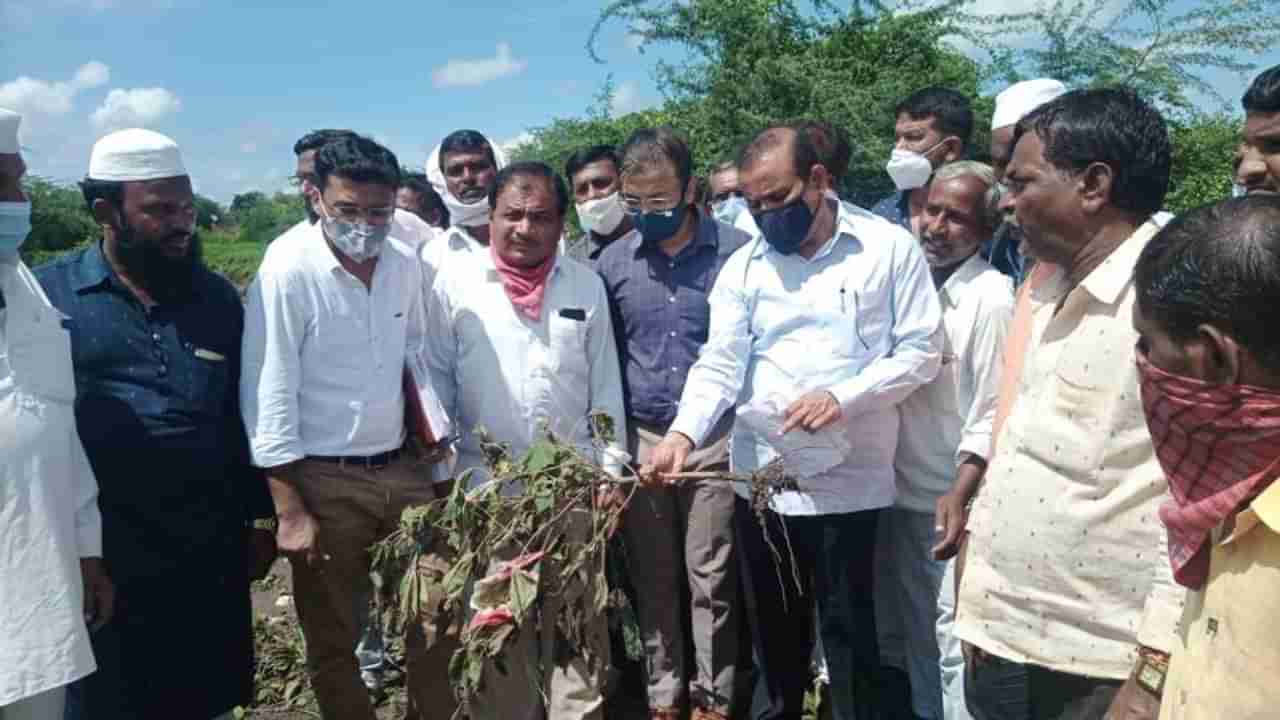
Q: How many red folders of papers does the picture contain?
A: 1